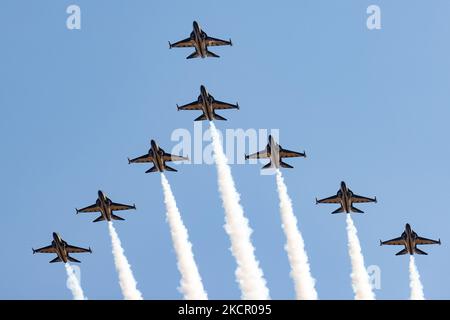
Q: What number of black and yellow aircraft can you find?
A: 8